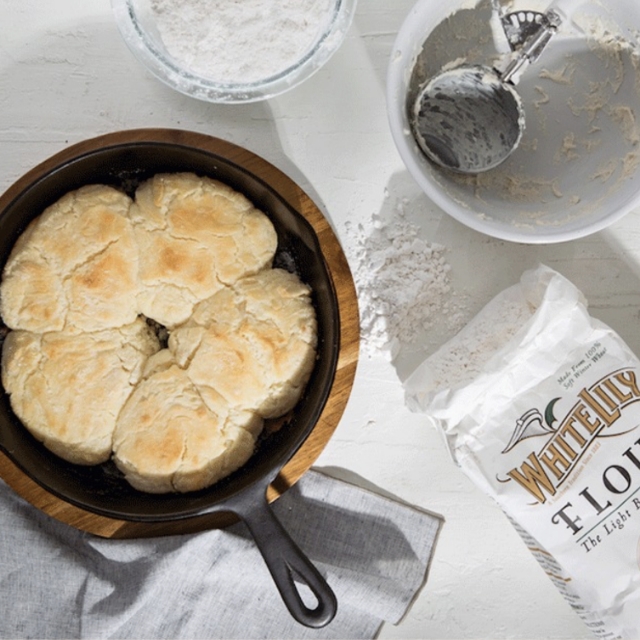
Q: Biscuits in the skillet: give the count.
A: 5